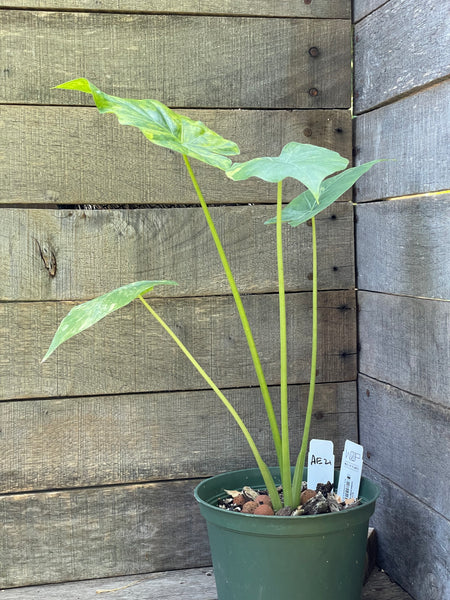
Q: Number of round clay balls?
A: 5